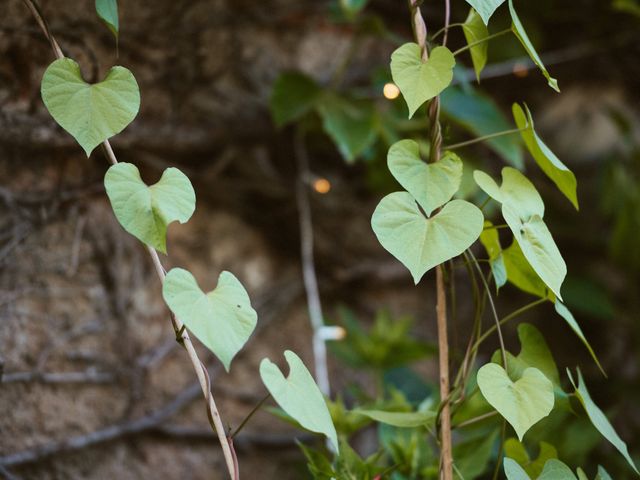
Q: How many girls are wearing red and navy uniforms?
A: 0